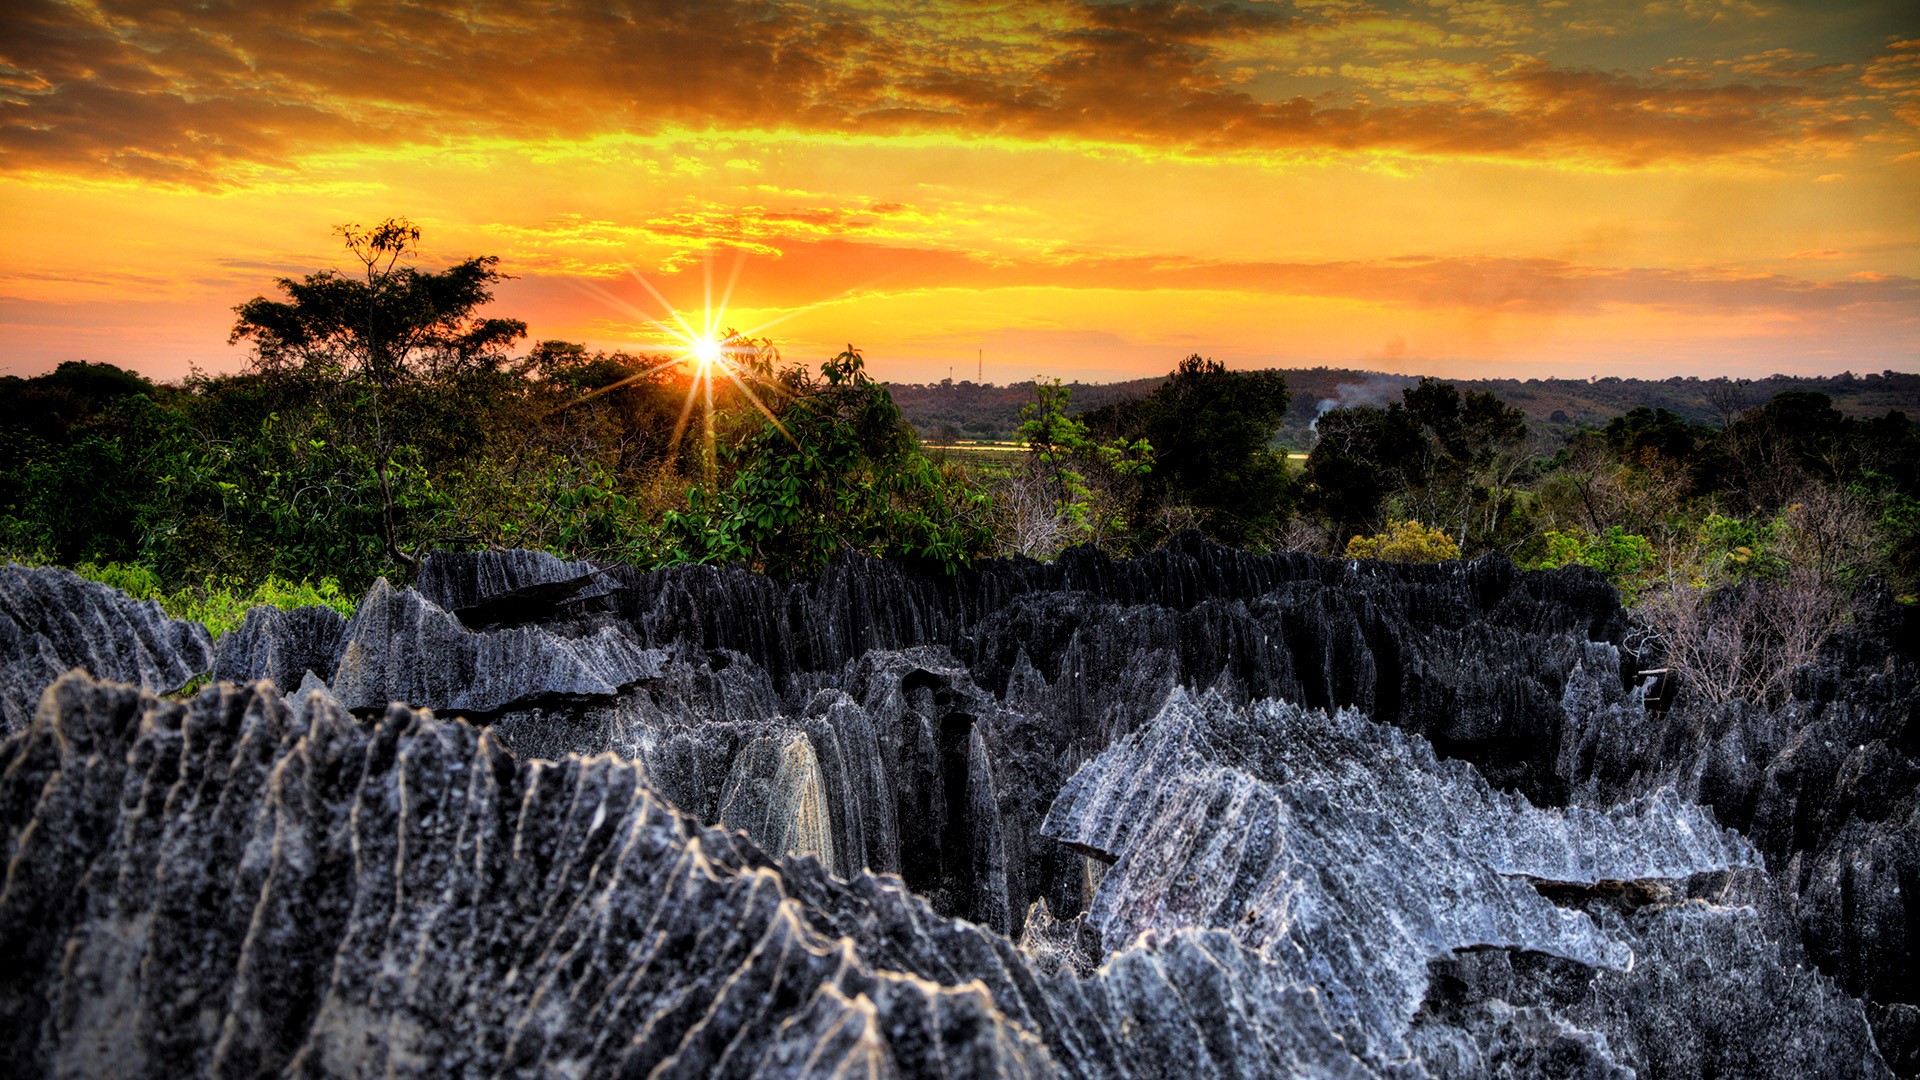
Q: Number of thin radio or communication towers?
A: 2